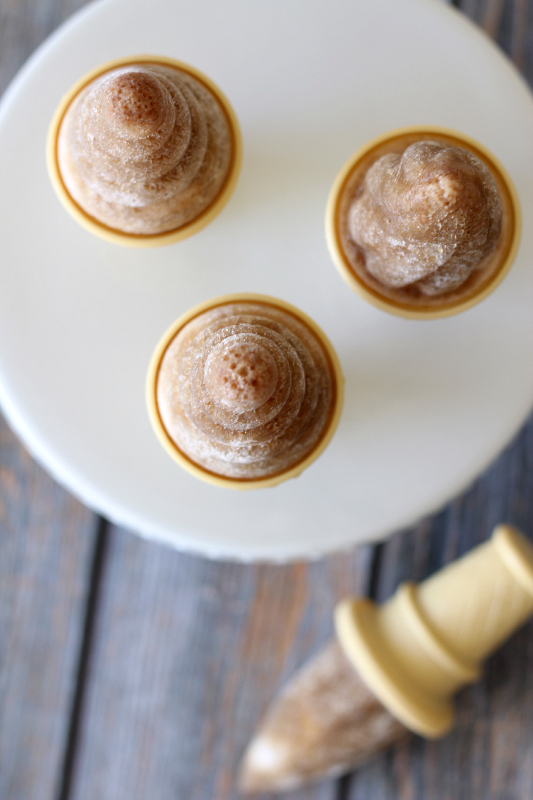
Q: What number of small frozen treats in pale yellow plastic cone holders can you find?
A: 4